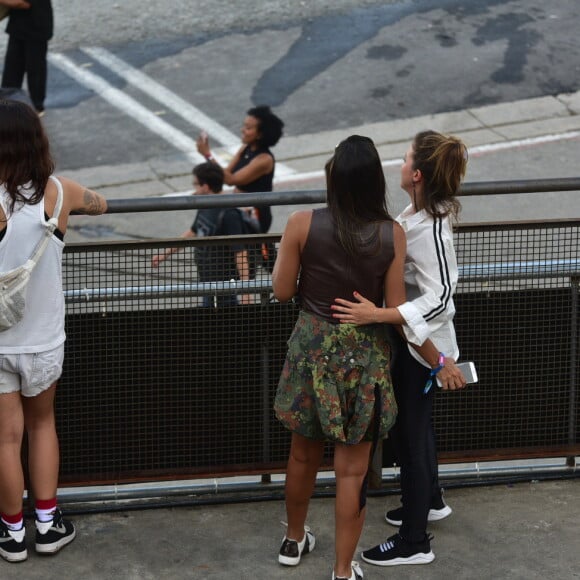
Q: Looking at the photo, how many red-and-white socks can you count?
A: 2